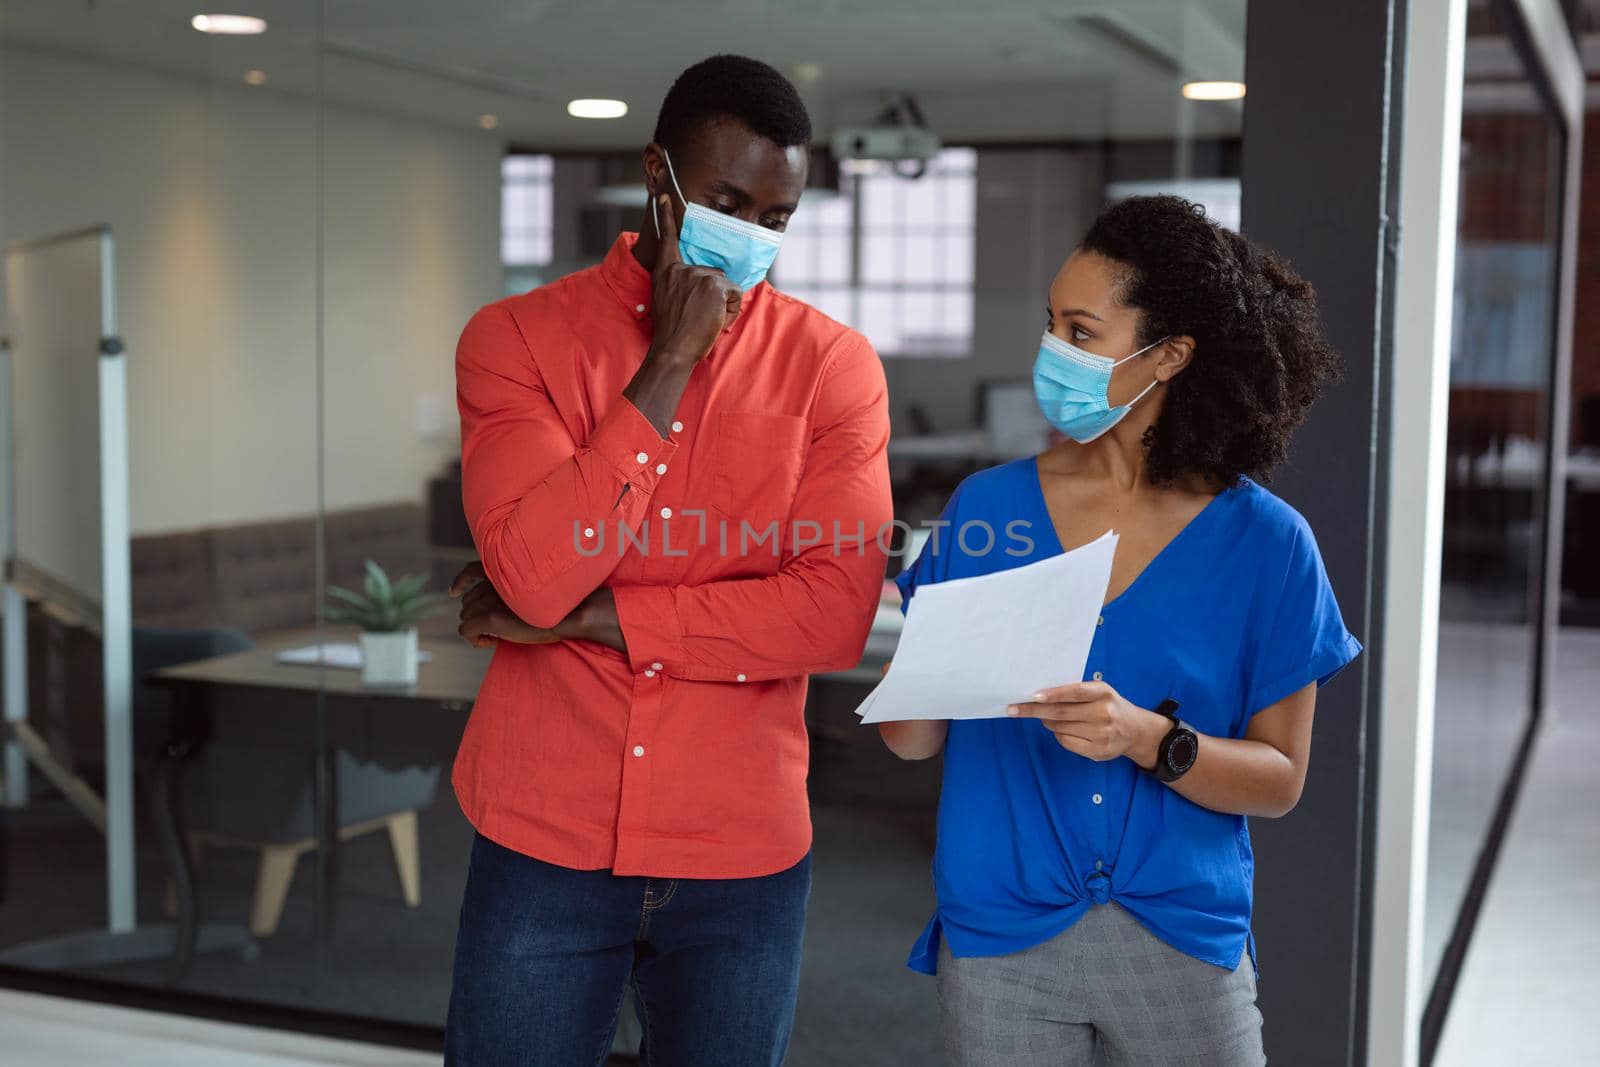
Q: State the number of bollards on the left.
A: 0